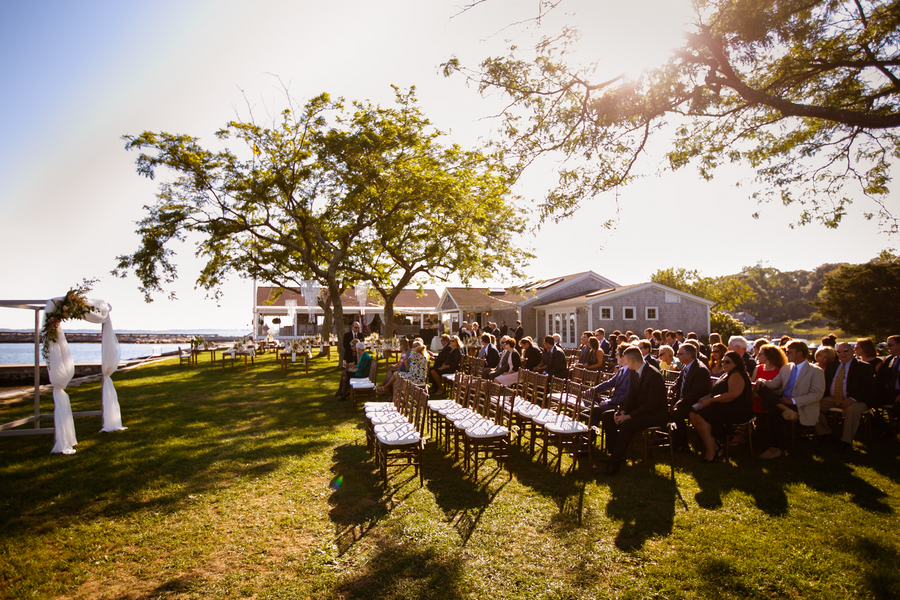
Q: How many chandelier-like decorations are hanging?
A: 3